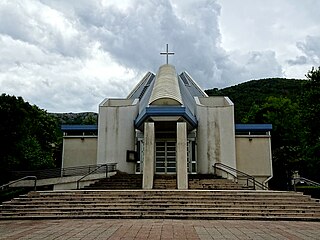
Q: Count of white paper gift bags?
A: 0